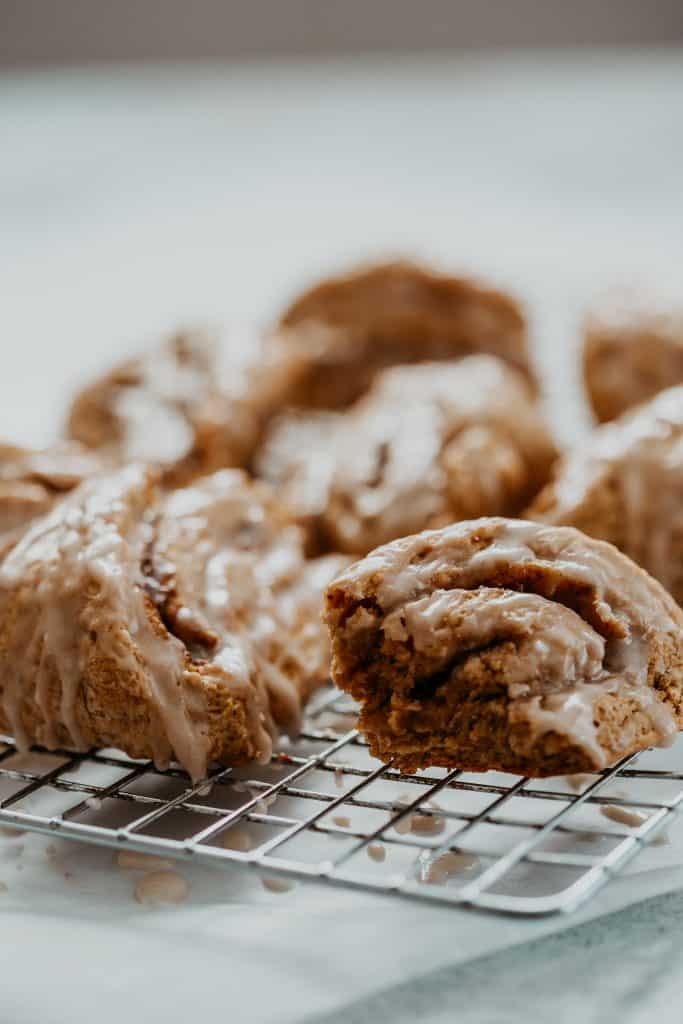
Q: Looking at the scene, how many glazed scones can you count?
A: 8